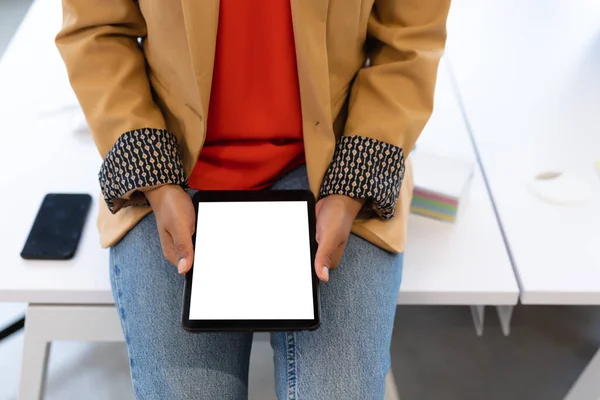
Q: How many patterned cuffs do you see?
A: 2